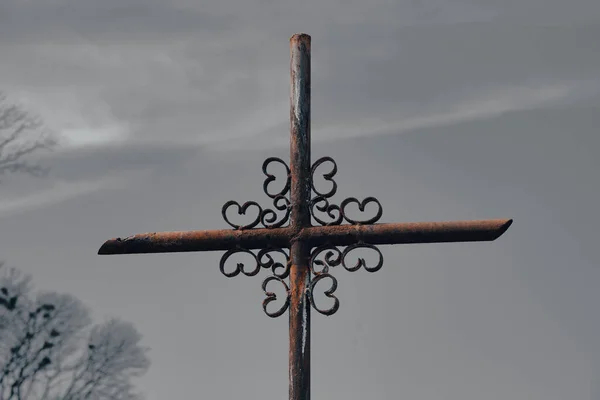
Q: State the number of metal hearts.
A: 8